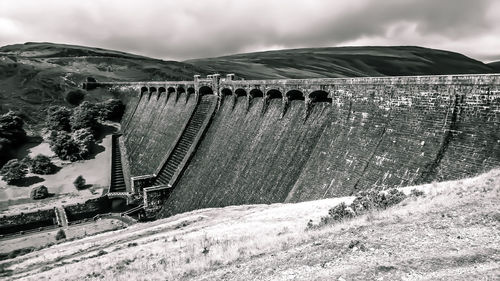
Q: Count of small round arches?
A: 13